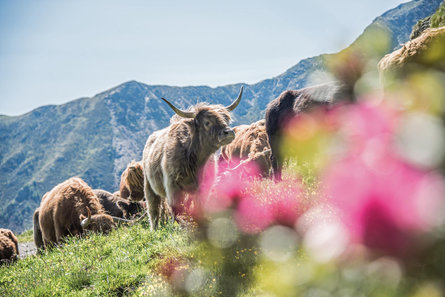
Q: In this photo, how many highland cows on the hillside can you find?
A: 8